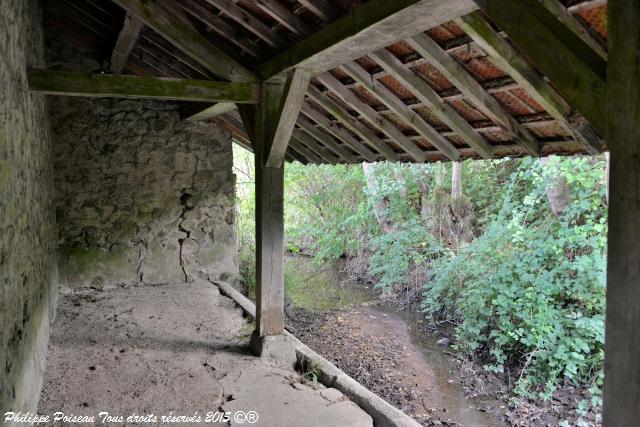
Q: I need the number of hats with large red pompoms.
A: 0